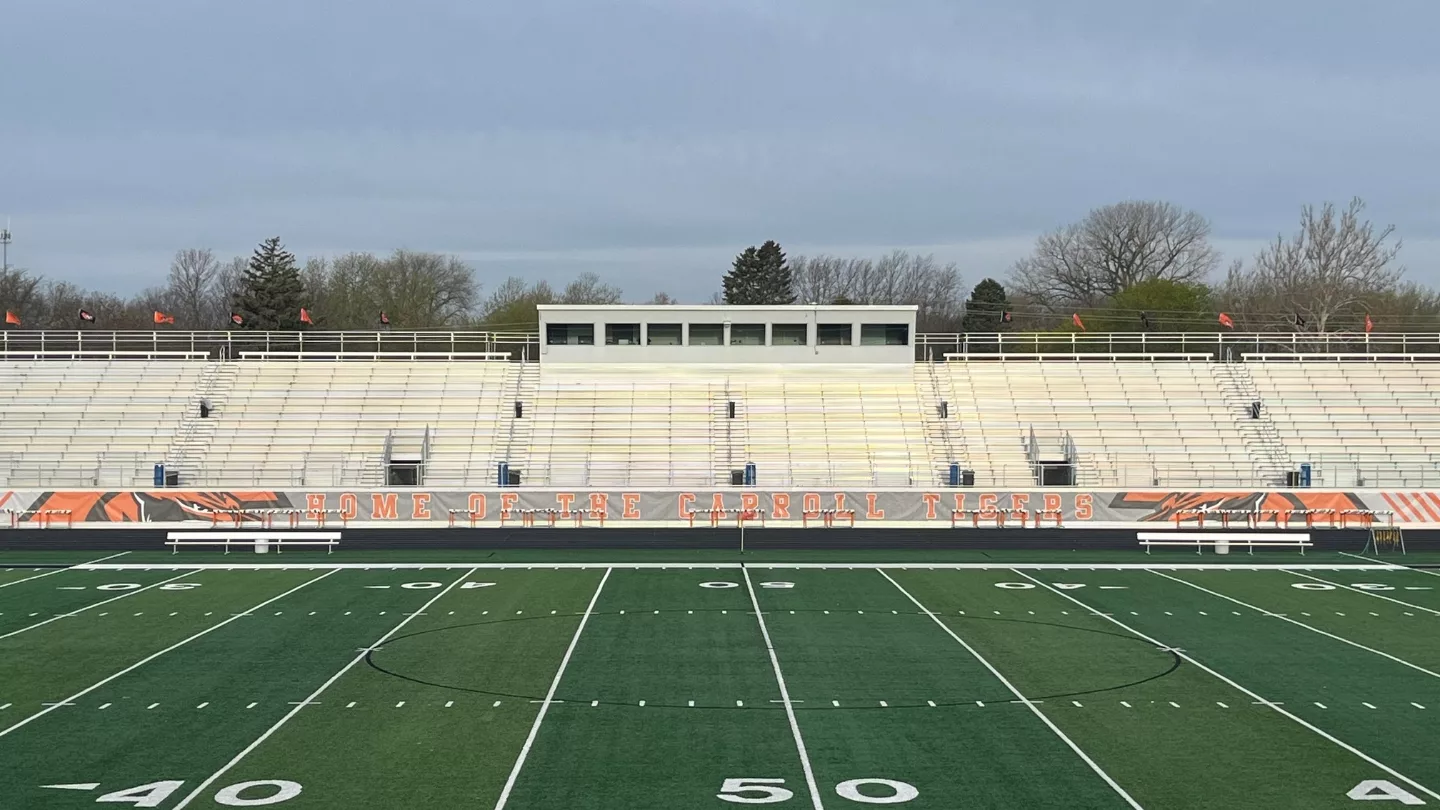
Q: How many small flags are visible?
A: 12